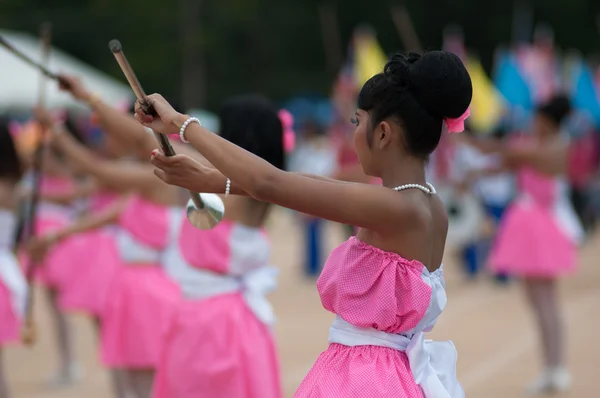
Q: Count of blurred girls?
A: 6